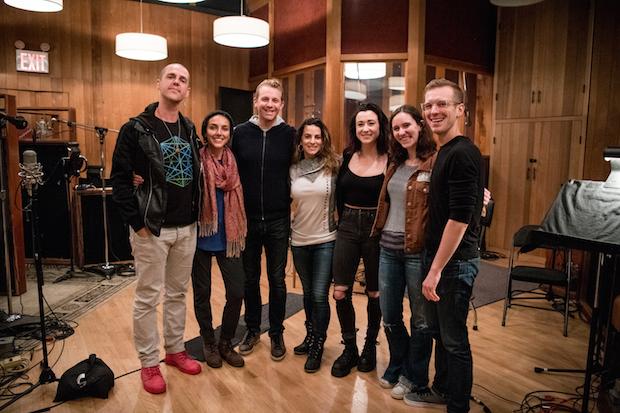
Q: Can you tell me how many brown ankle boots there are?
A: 2